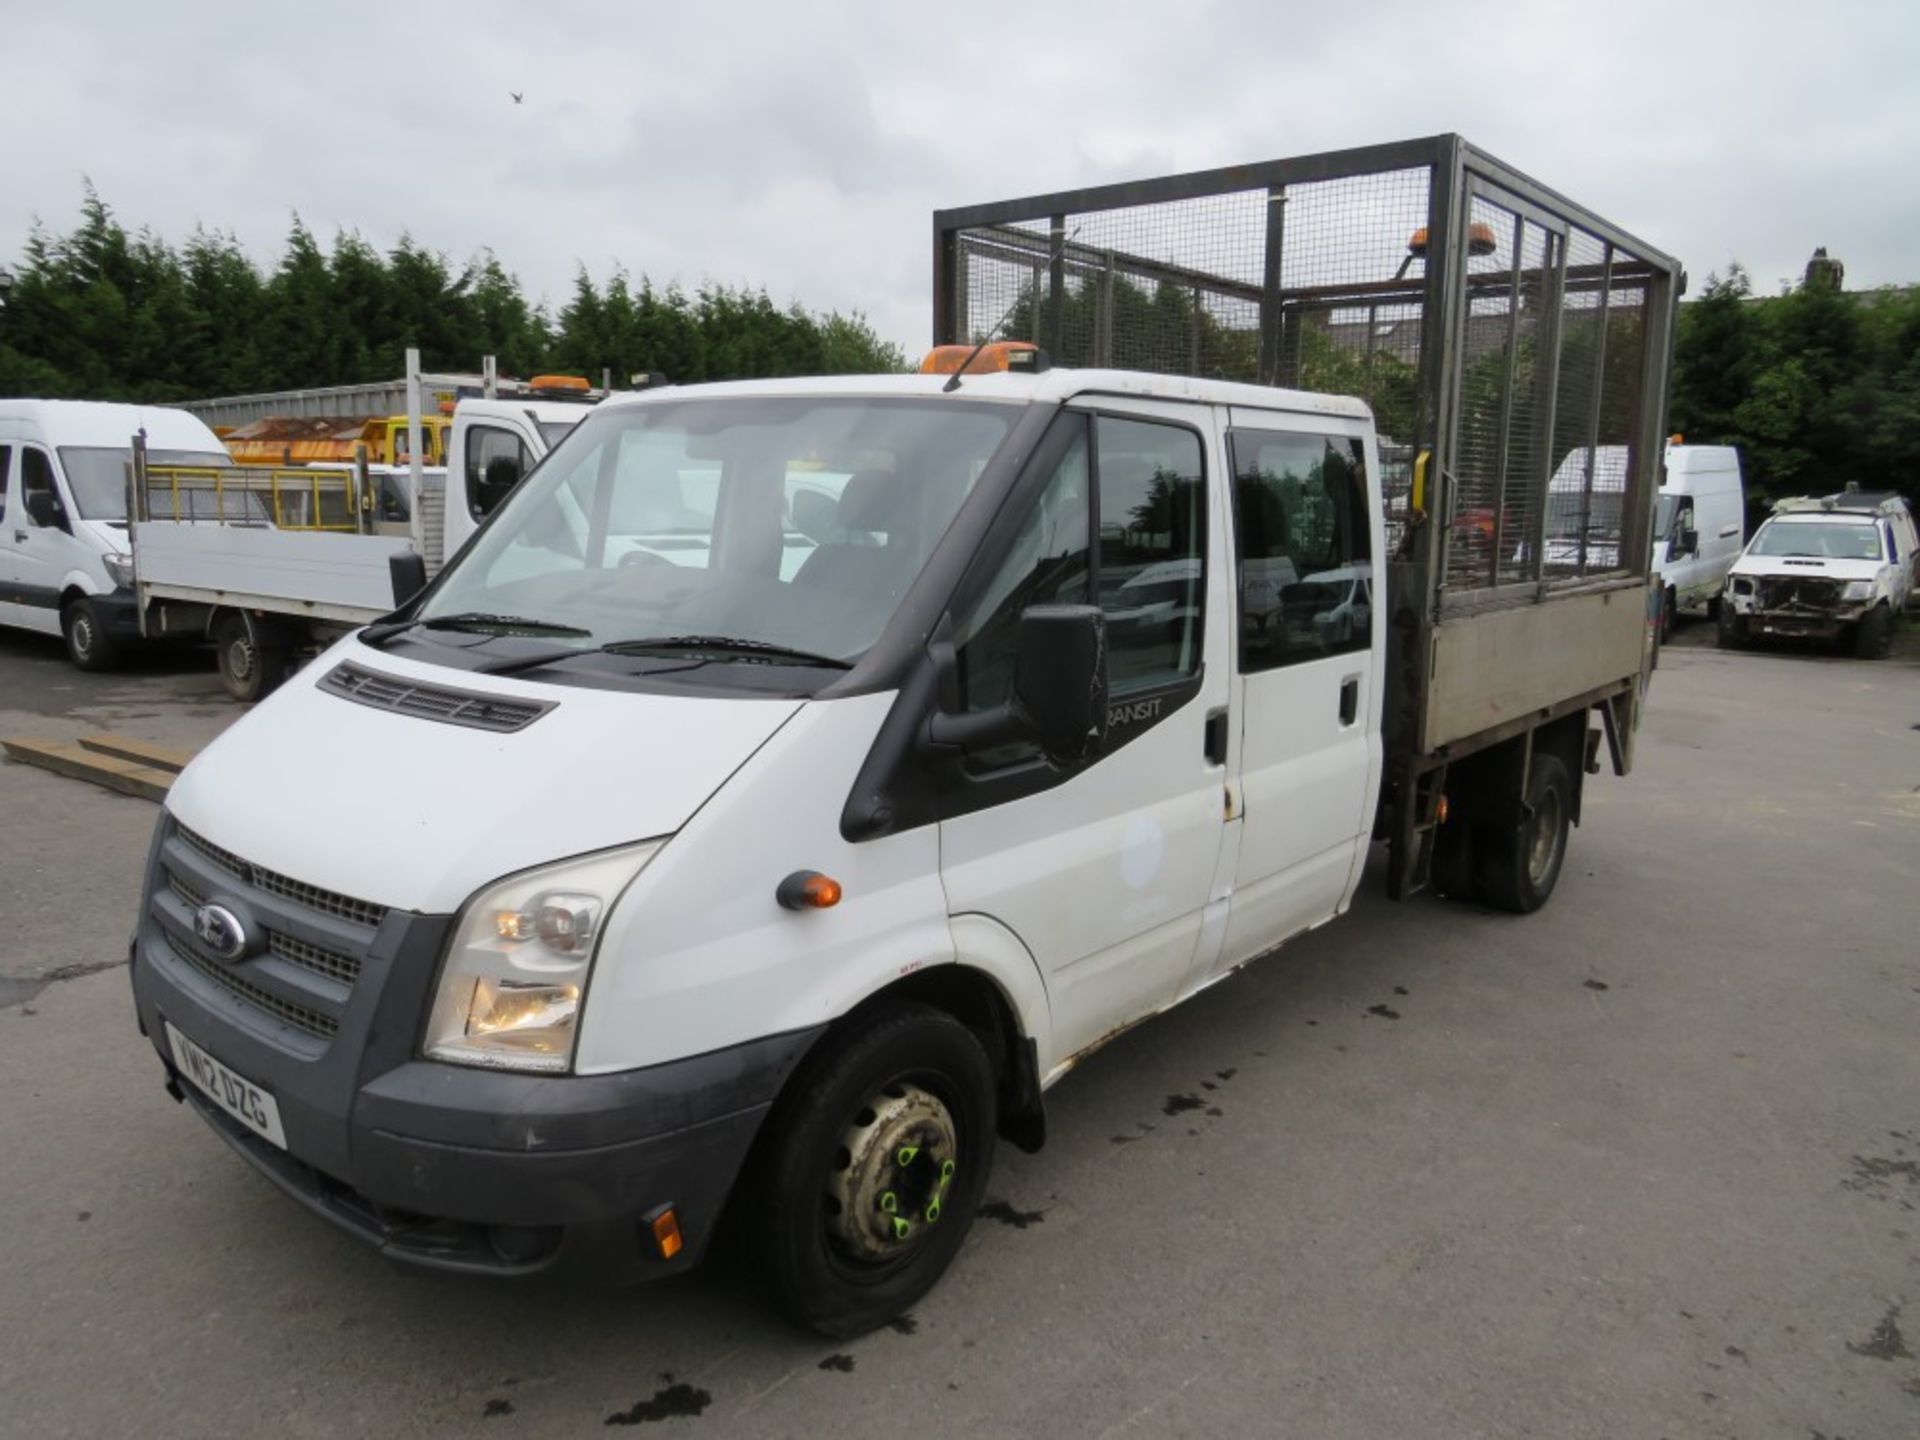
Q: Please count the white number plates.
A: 1